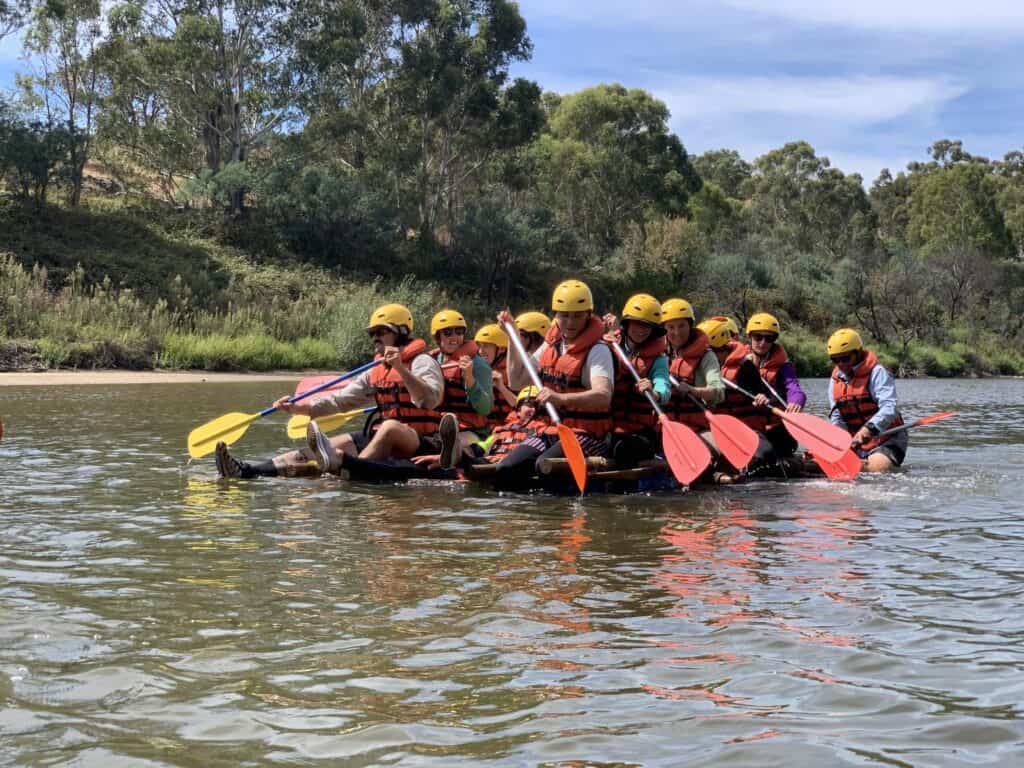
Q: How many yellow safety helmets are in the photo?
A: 12